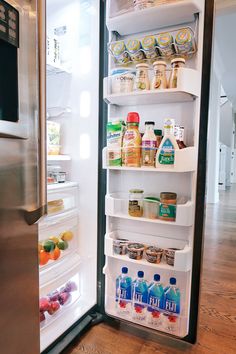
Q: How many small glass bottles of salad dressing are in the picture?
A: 3